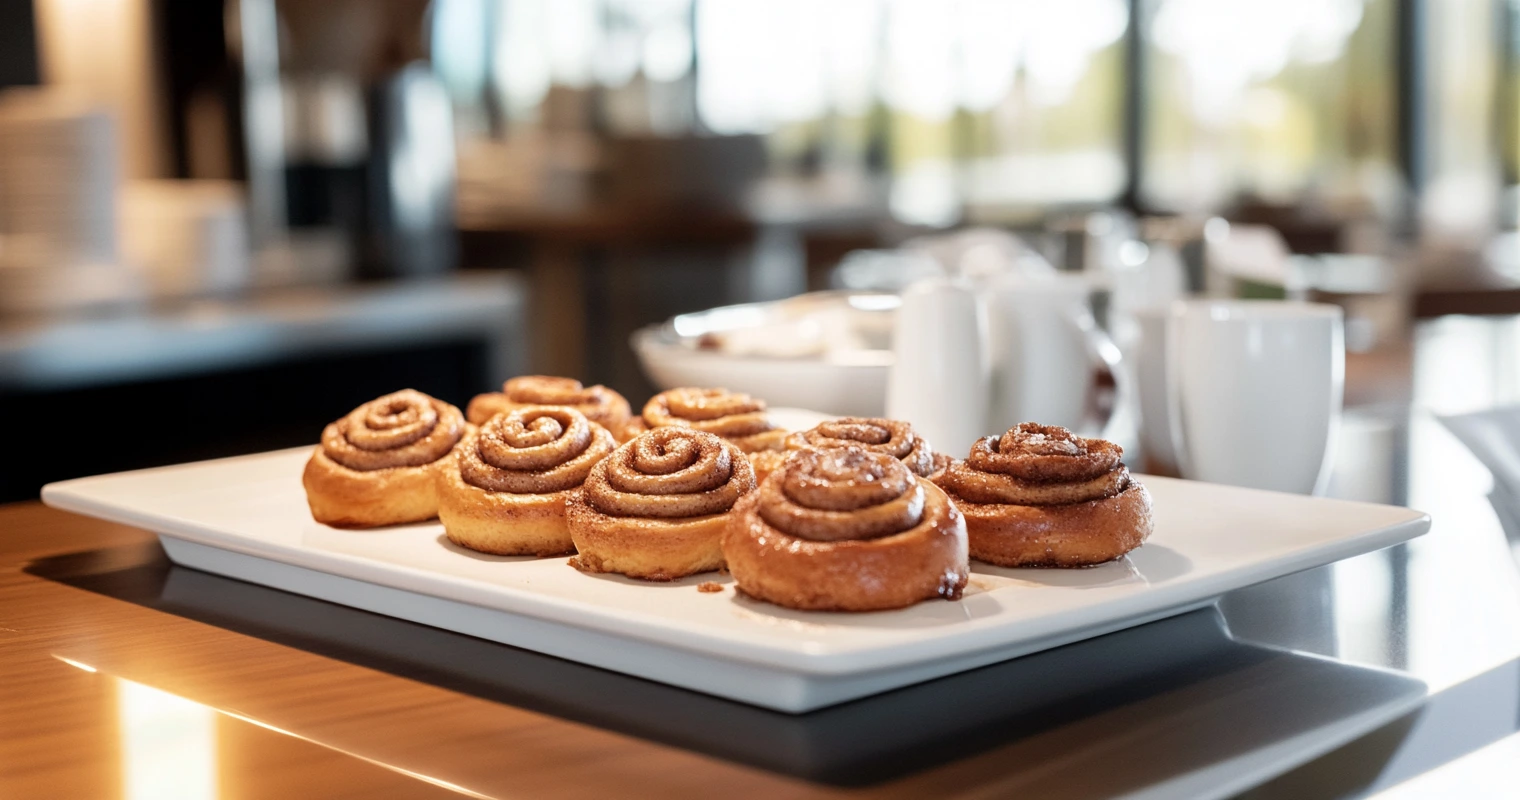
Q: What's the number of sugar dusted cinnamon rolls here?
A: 8